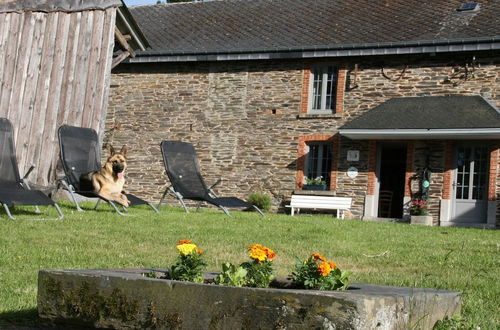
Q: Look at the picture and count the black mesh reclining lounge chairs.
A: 3